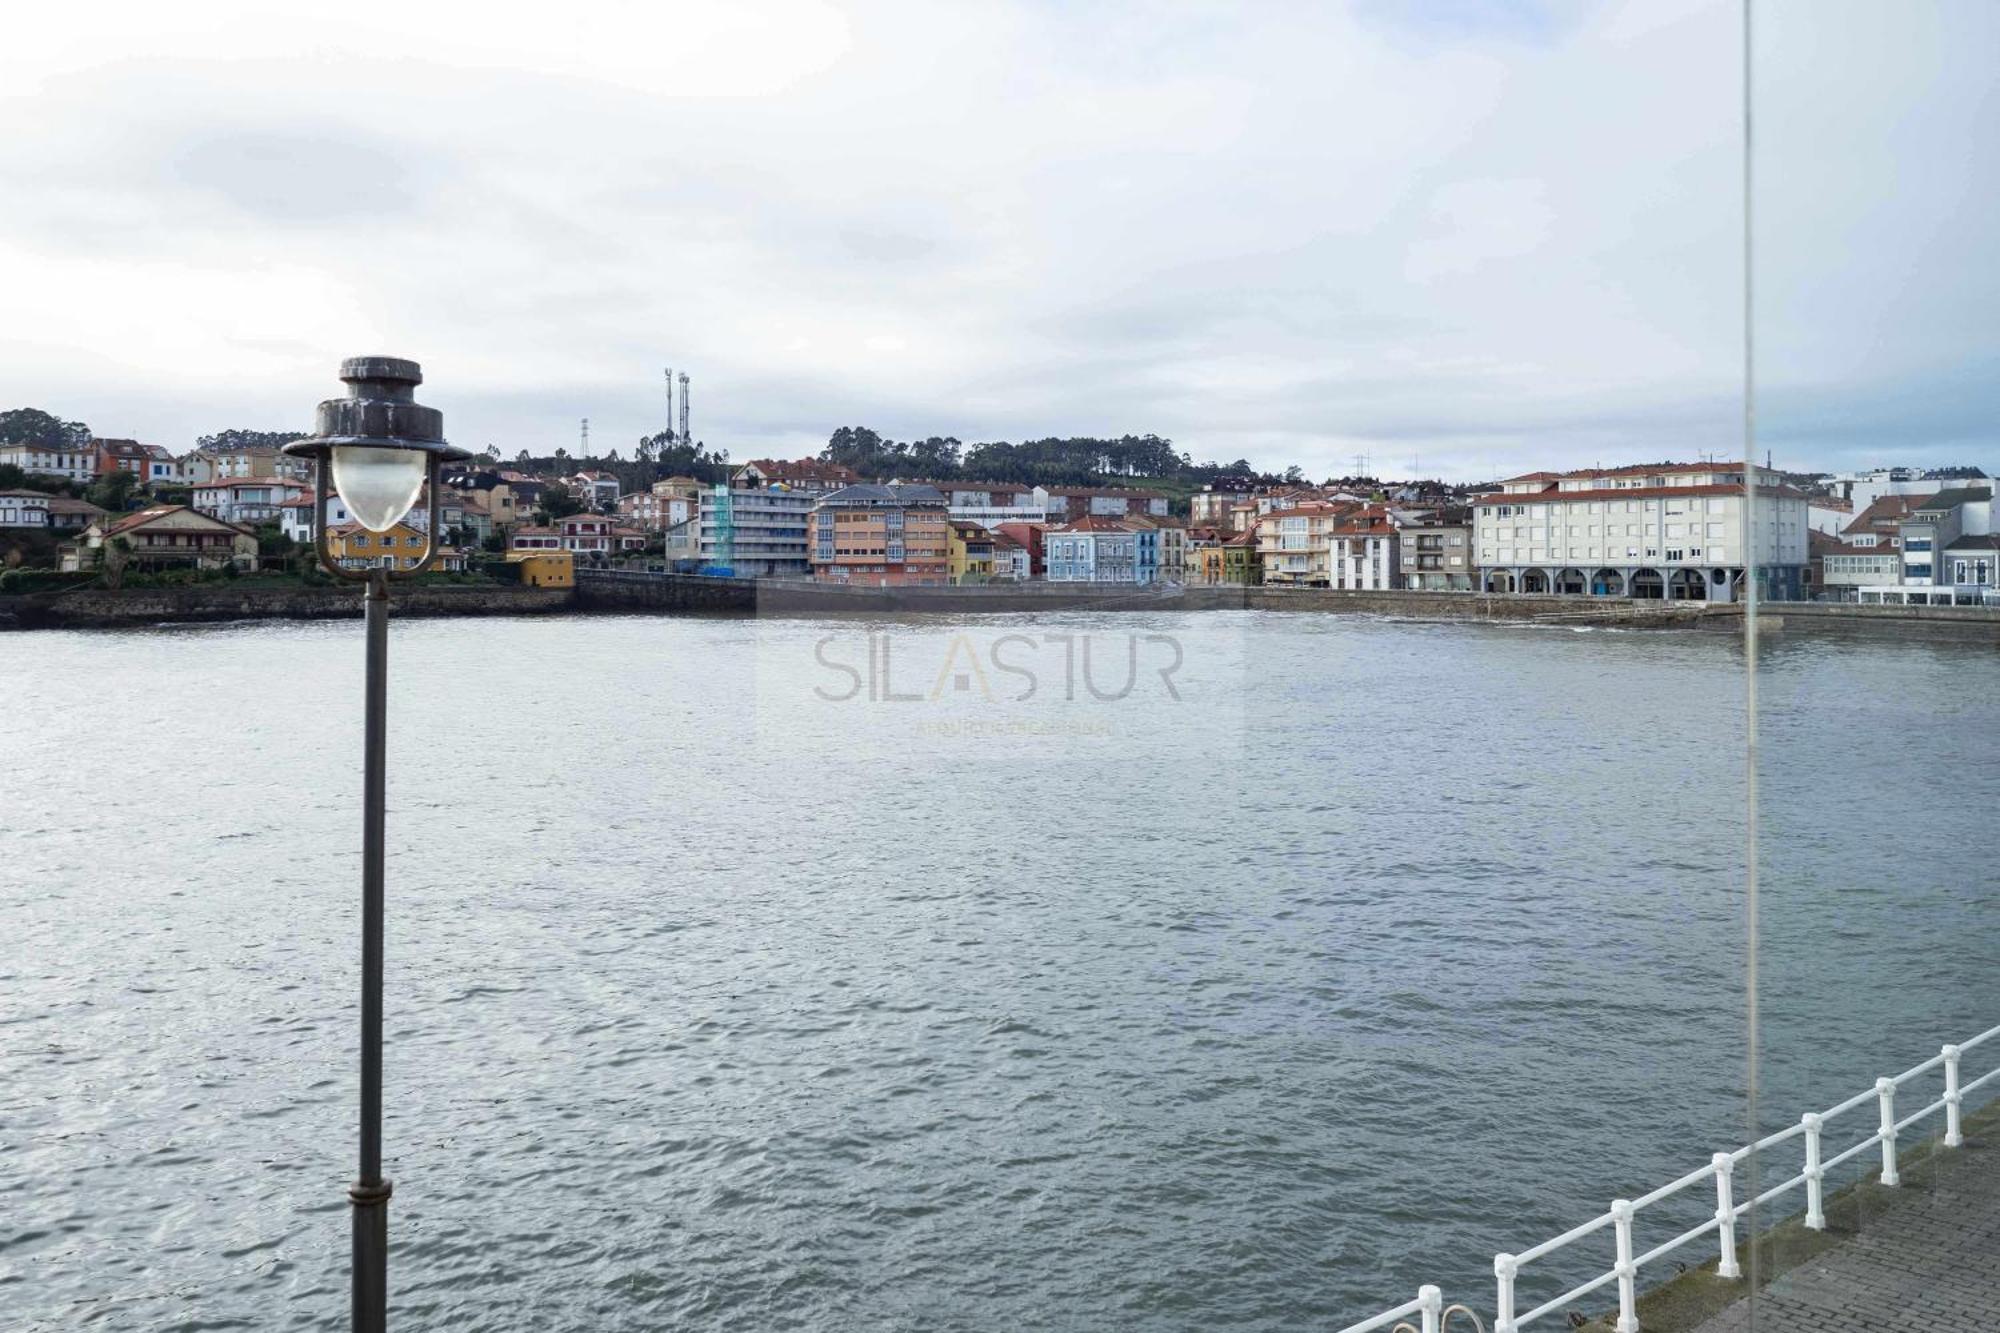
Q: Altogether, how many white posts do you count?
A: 7